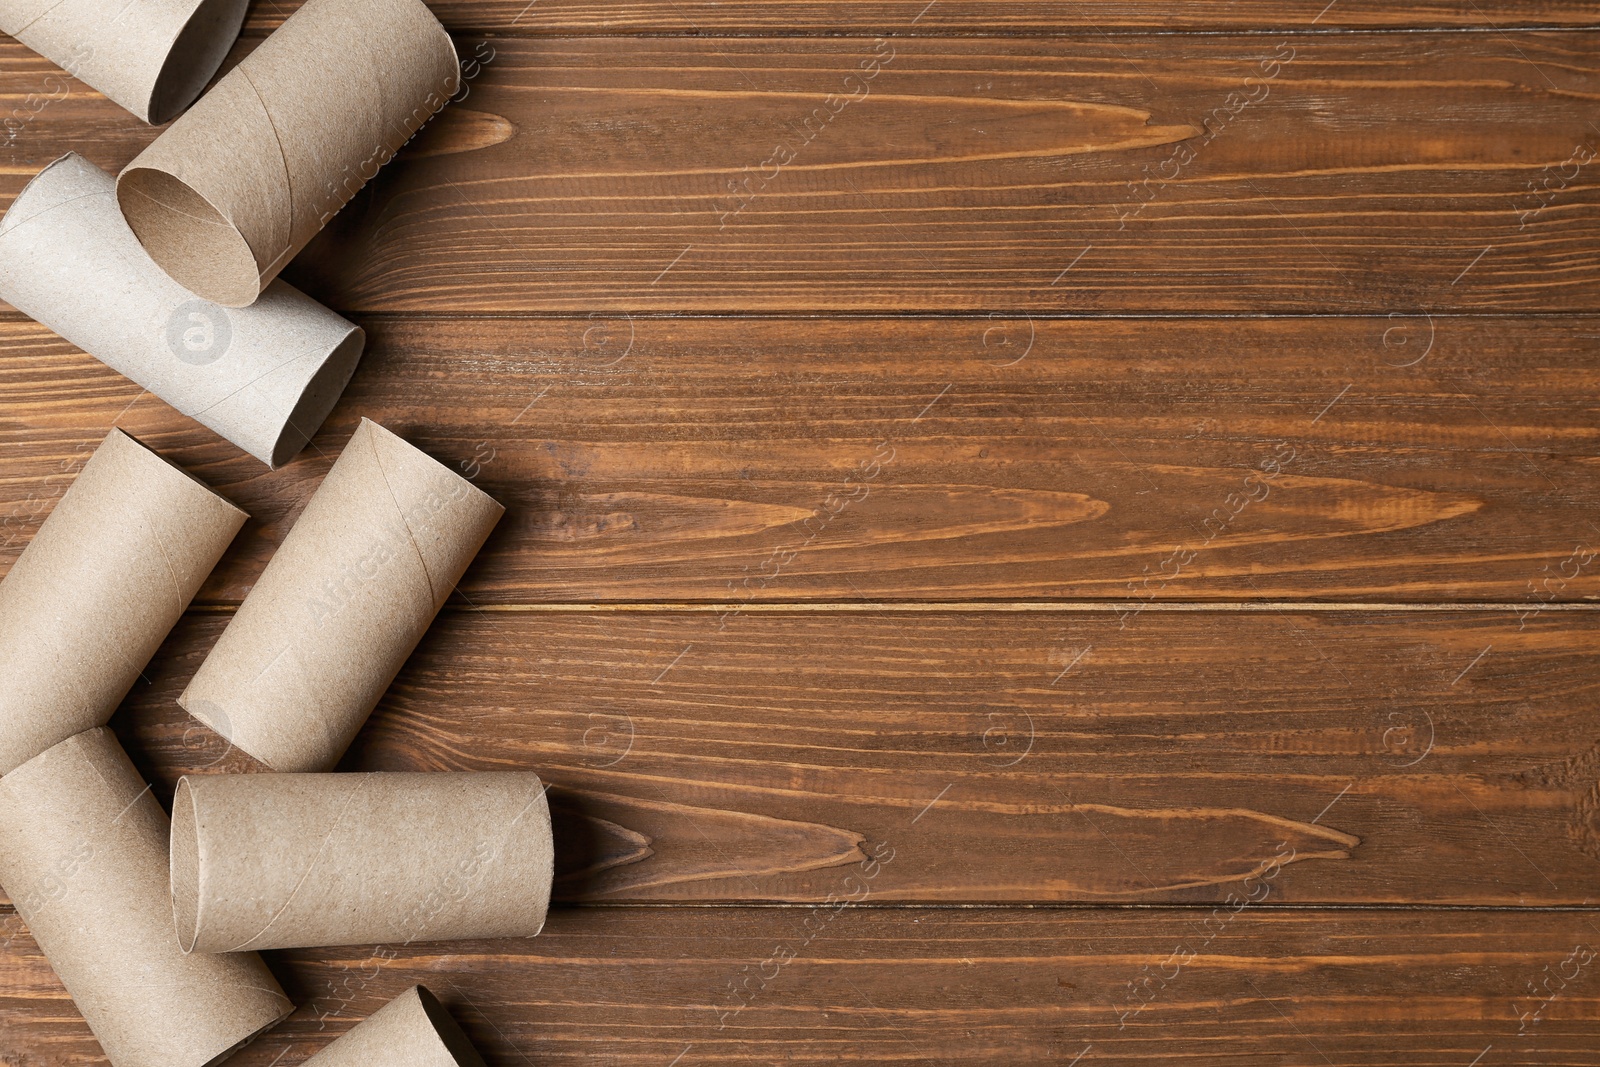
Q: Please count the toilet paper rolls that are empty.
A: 8